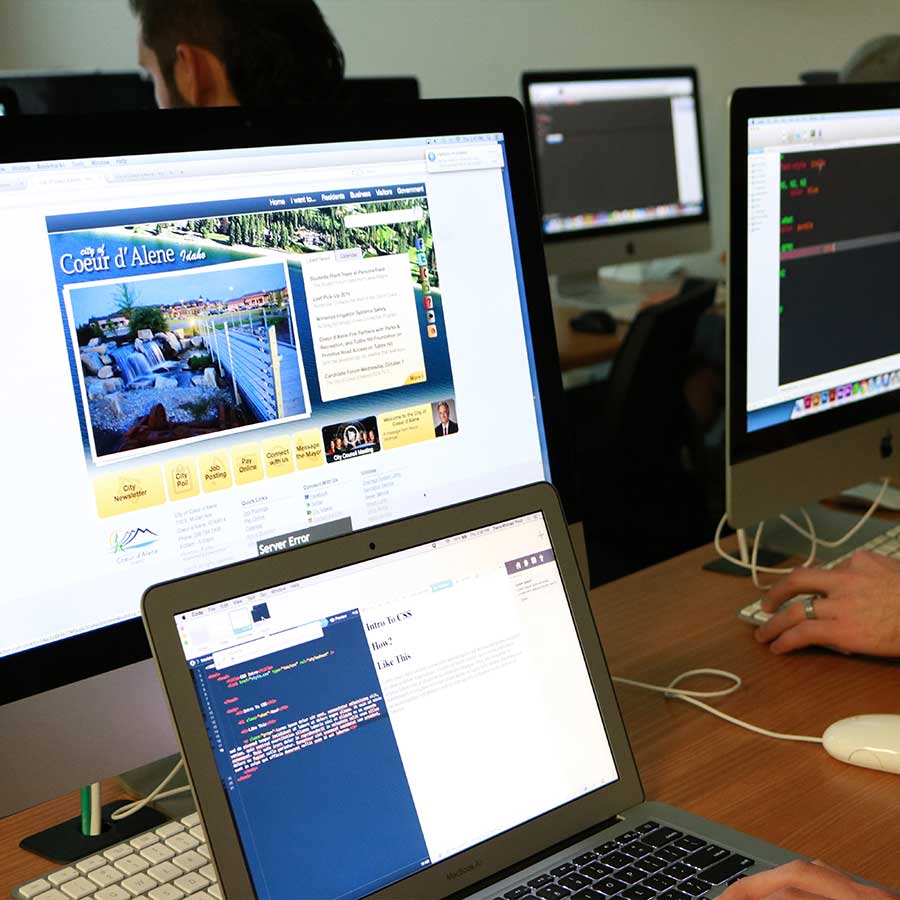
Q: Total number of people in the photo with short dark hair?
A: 1